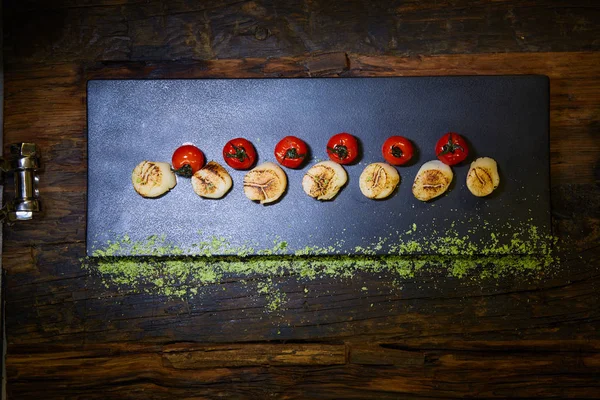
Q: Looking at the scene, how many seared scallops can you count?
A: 7